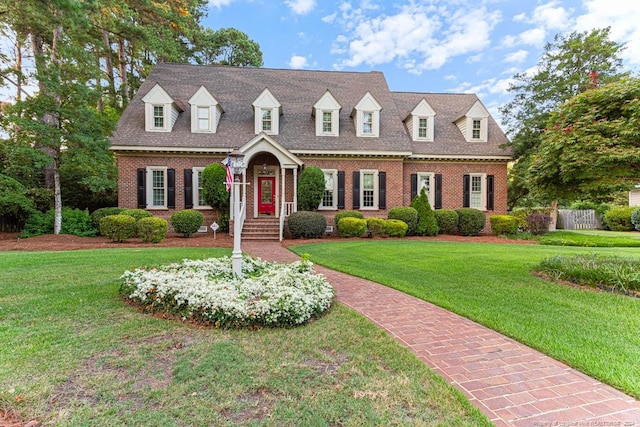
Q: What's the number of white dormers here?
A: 7